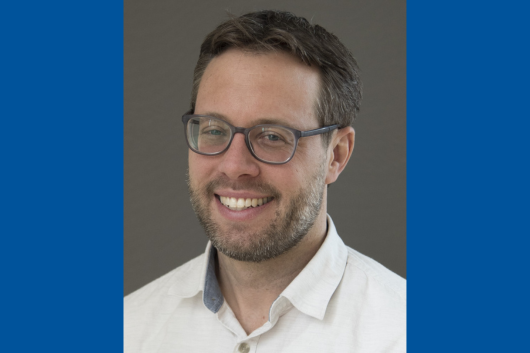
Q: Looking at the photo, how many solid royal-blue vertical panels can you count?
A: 2